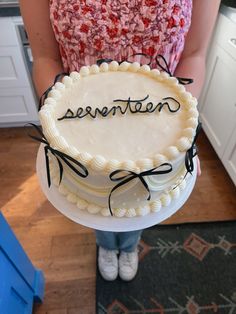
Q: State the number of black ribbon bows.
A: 6